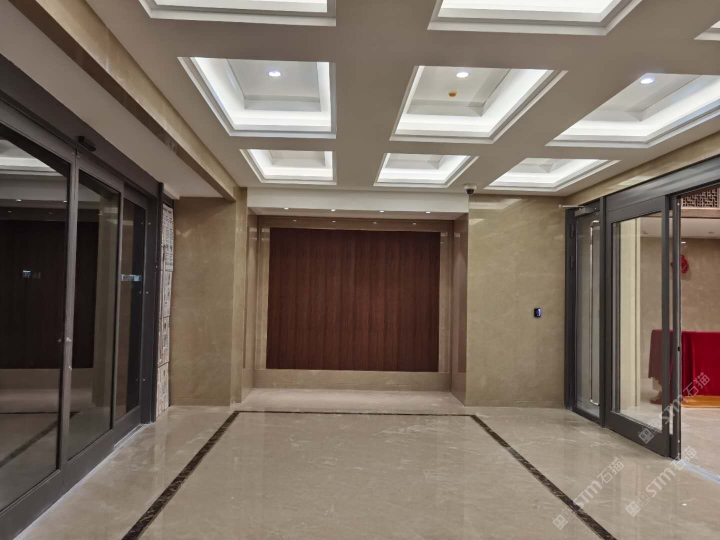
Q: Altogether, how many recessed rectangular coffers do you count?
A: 9